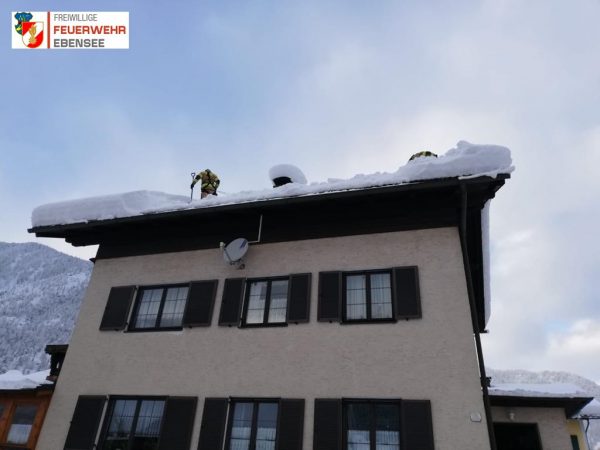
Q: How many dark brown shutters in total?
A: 12